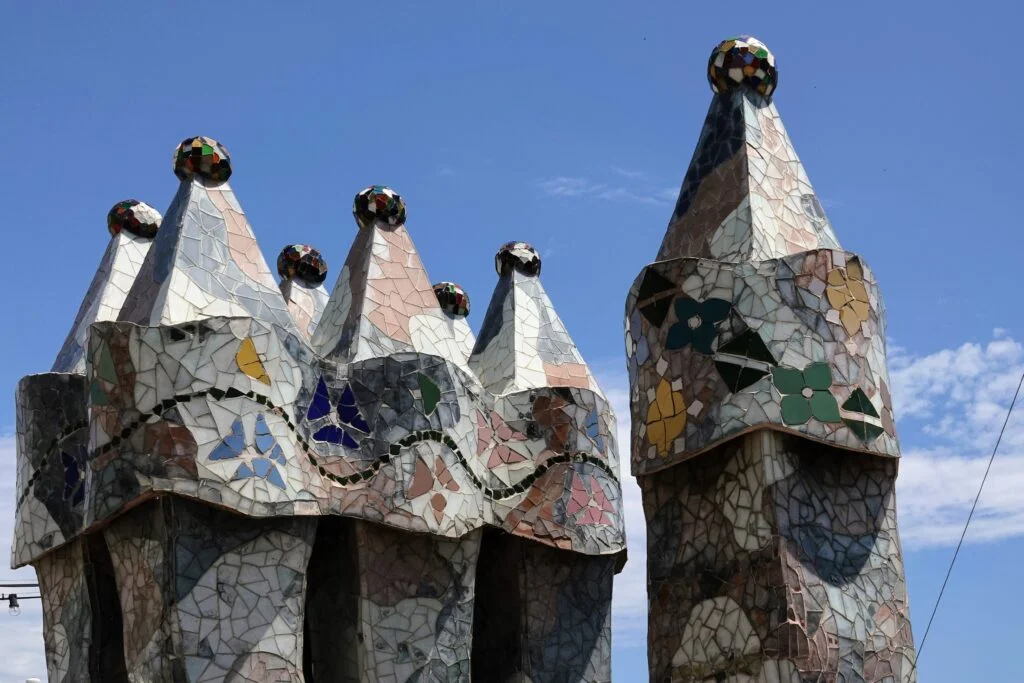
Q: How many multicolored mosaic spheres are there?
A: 7